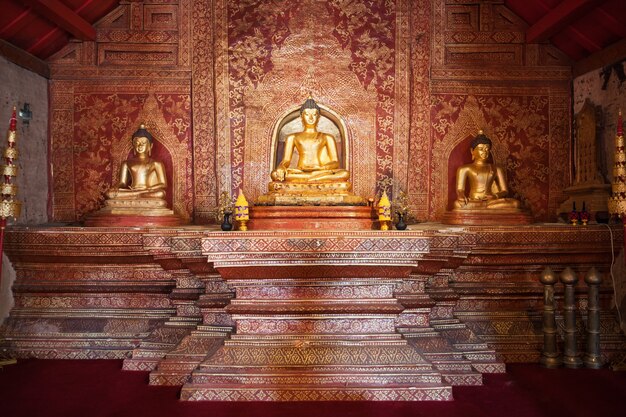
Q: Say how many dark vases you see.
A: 2